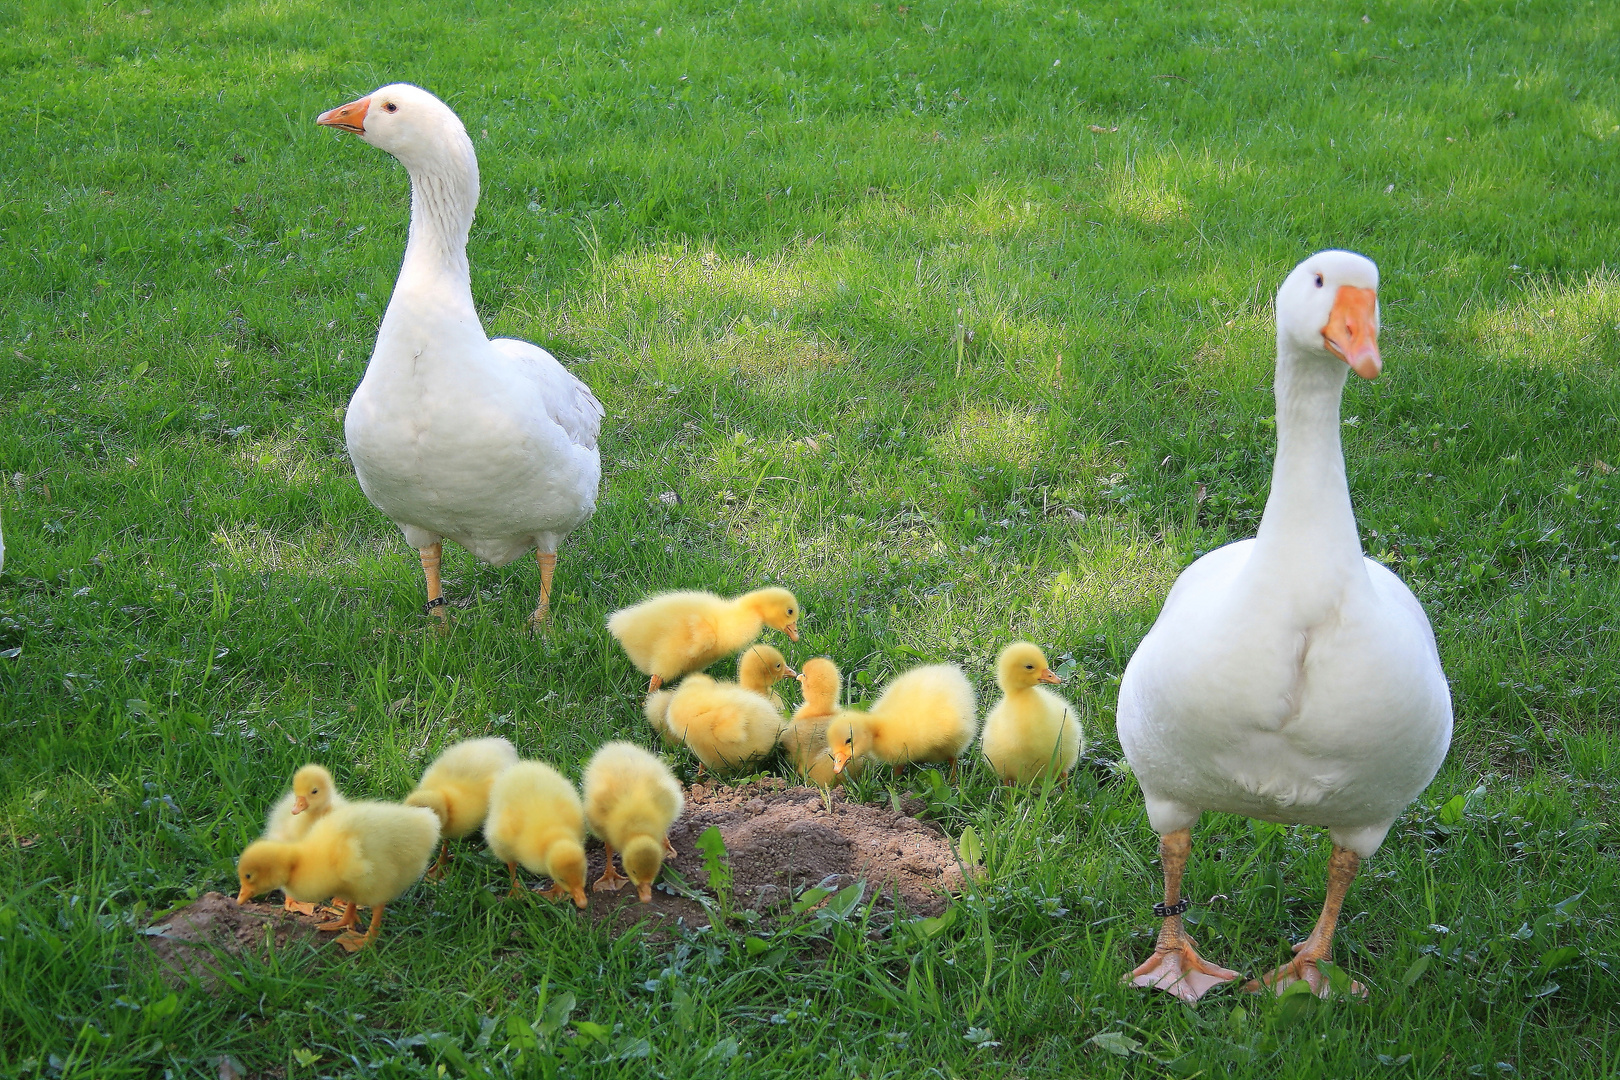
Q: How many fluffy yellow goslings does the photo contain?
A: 11